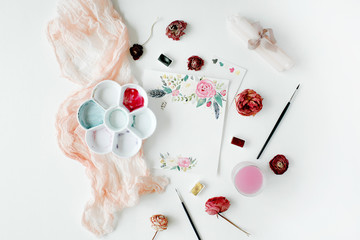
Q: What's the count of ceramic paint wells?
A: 7